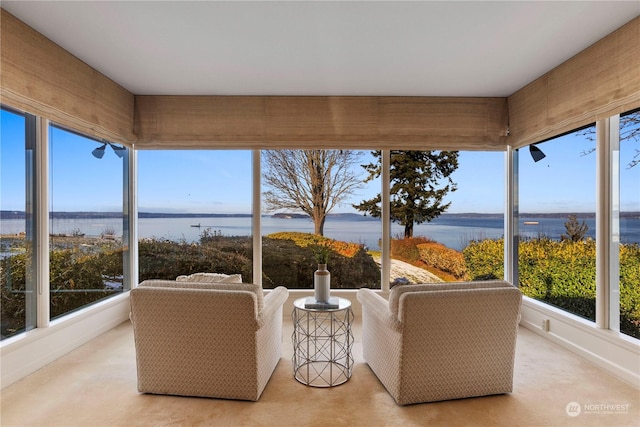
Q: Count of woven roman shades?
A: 3